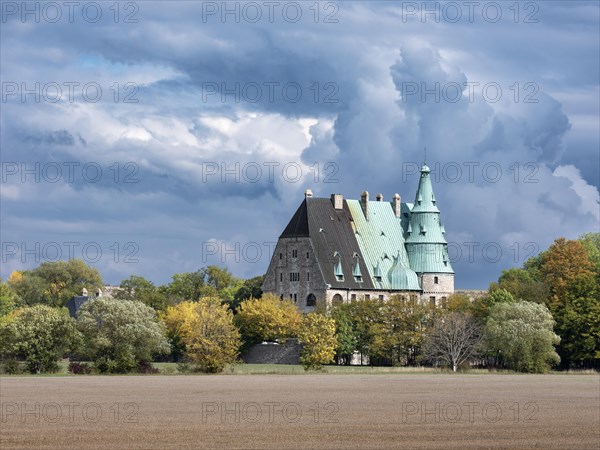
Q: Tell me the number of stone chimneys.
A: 5